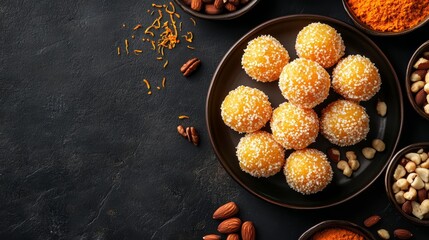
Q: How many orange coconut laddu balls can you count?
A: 9